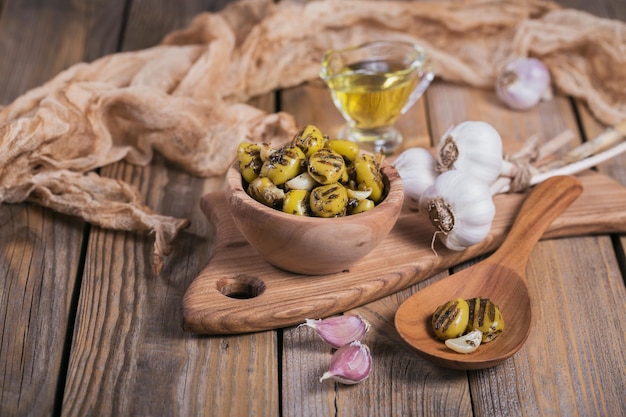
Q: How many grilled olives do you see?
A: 12